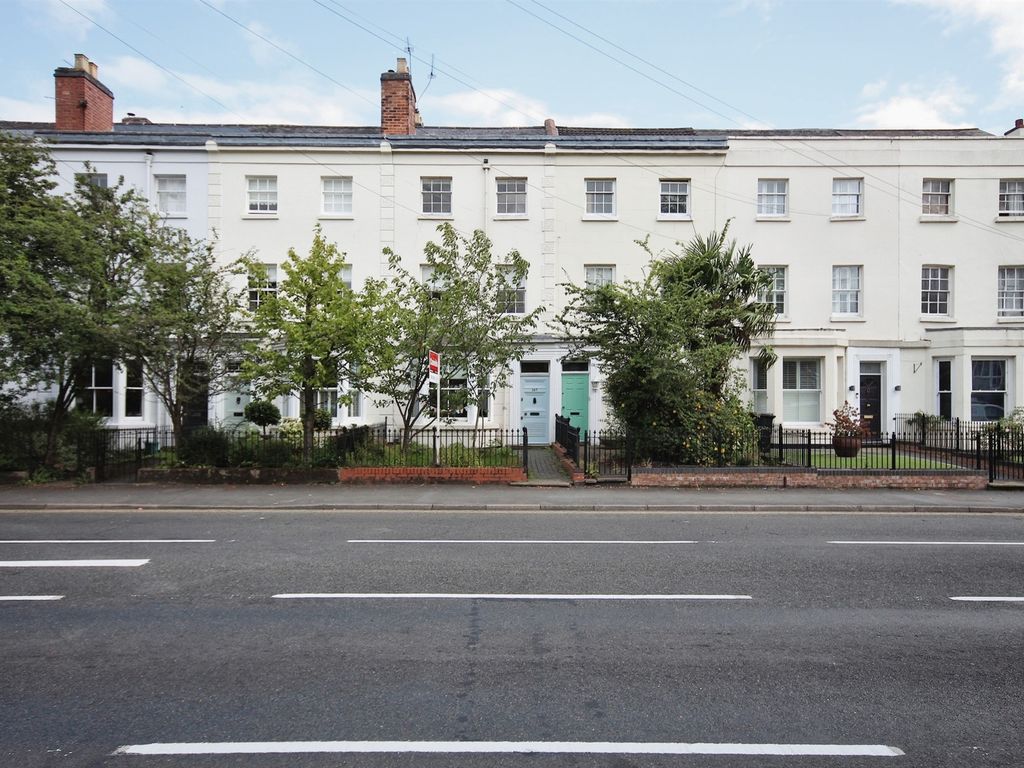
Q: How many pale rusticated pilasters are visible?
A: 3